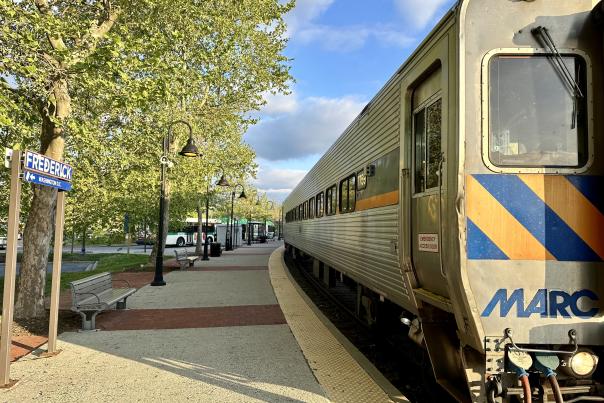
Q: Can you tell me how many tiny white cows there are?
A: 0